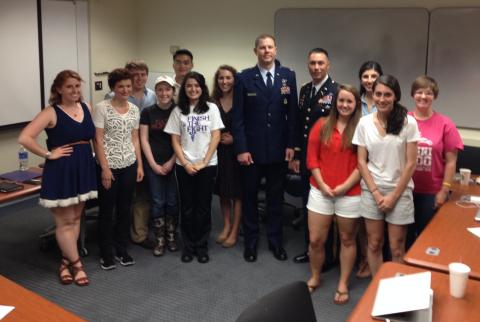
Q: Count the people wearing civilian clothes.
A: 11